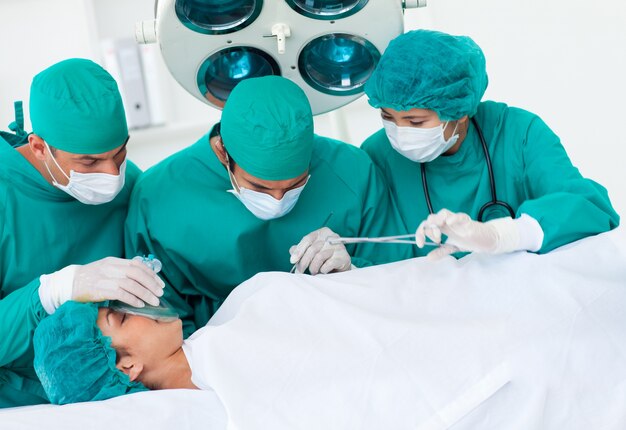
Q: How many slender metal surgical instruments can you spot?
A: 2